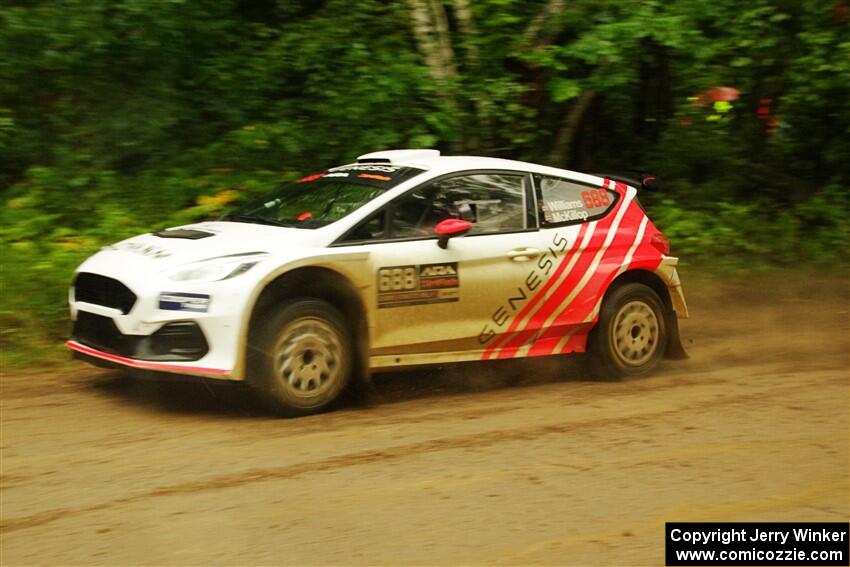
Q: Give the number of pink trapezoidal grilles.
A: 0